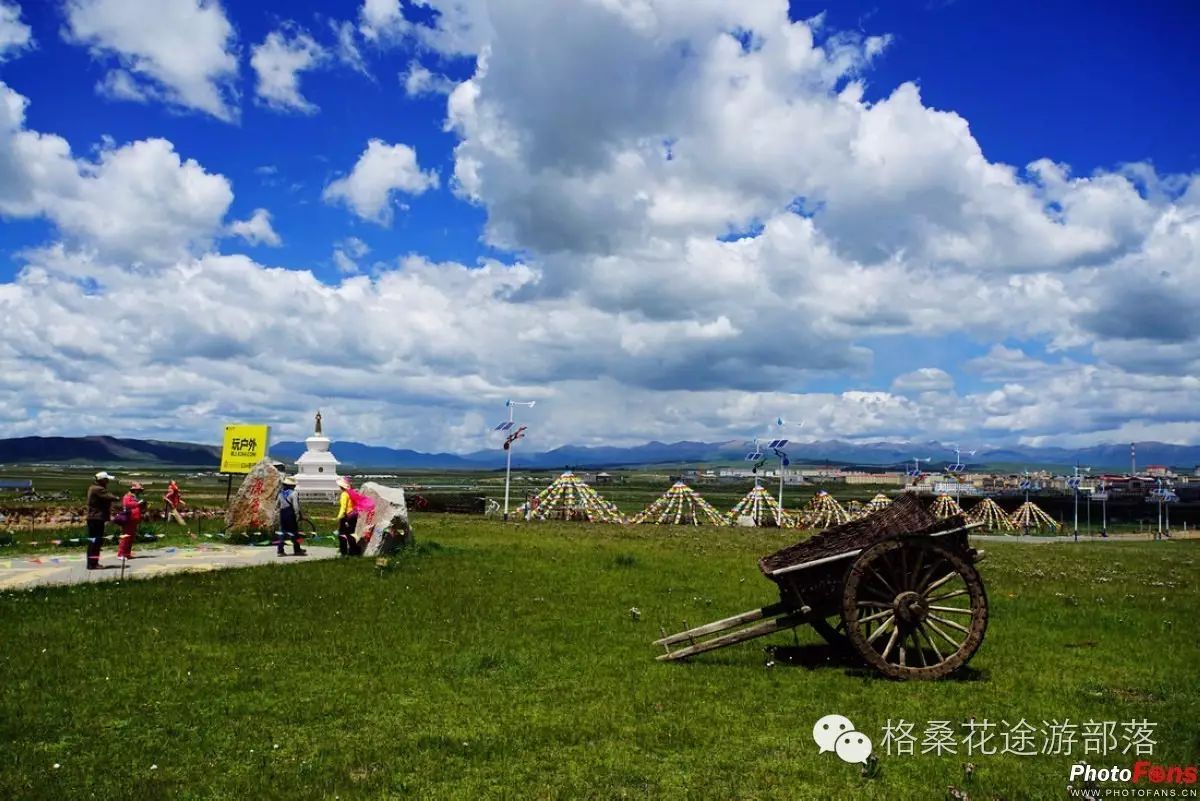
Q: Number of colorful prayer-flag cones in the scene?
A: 8